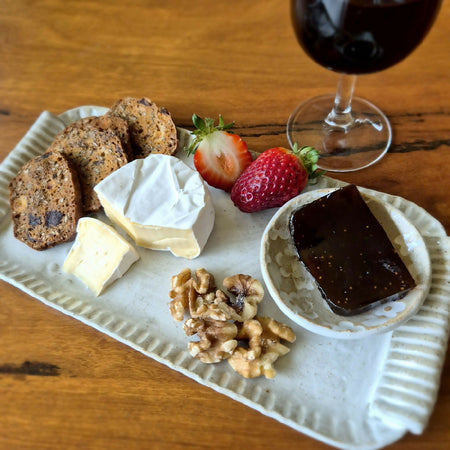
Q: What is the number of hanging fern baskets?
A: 0